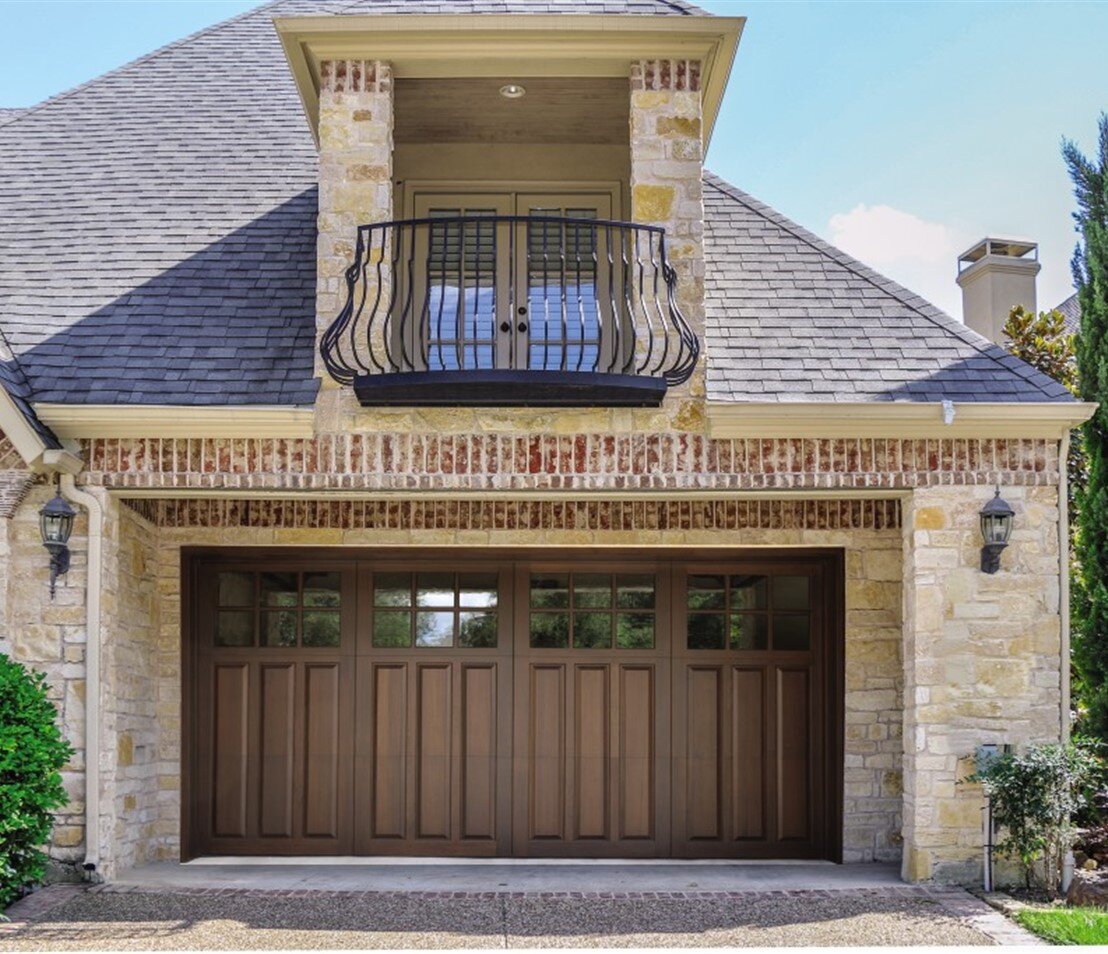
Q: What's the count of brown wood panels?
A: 12